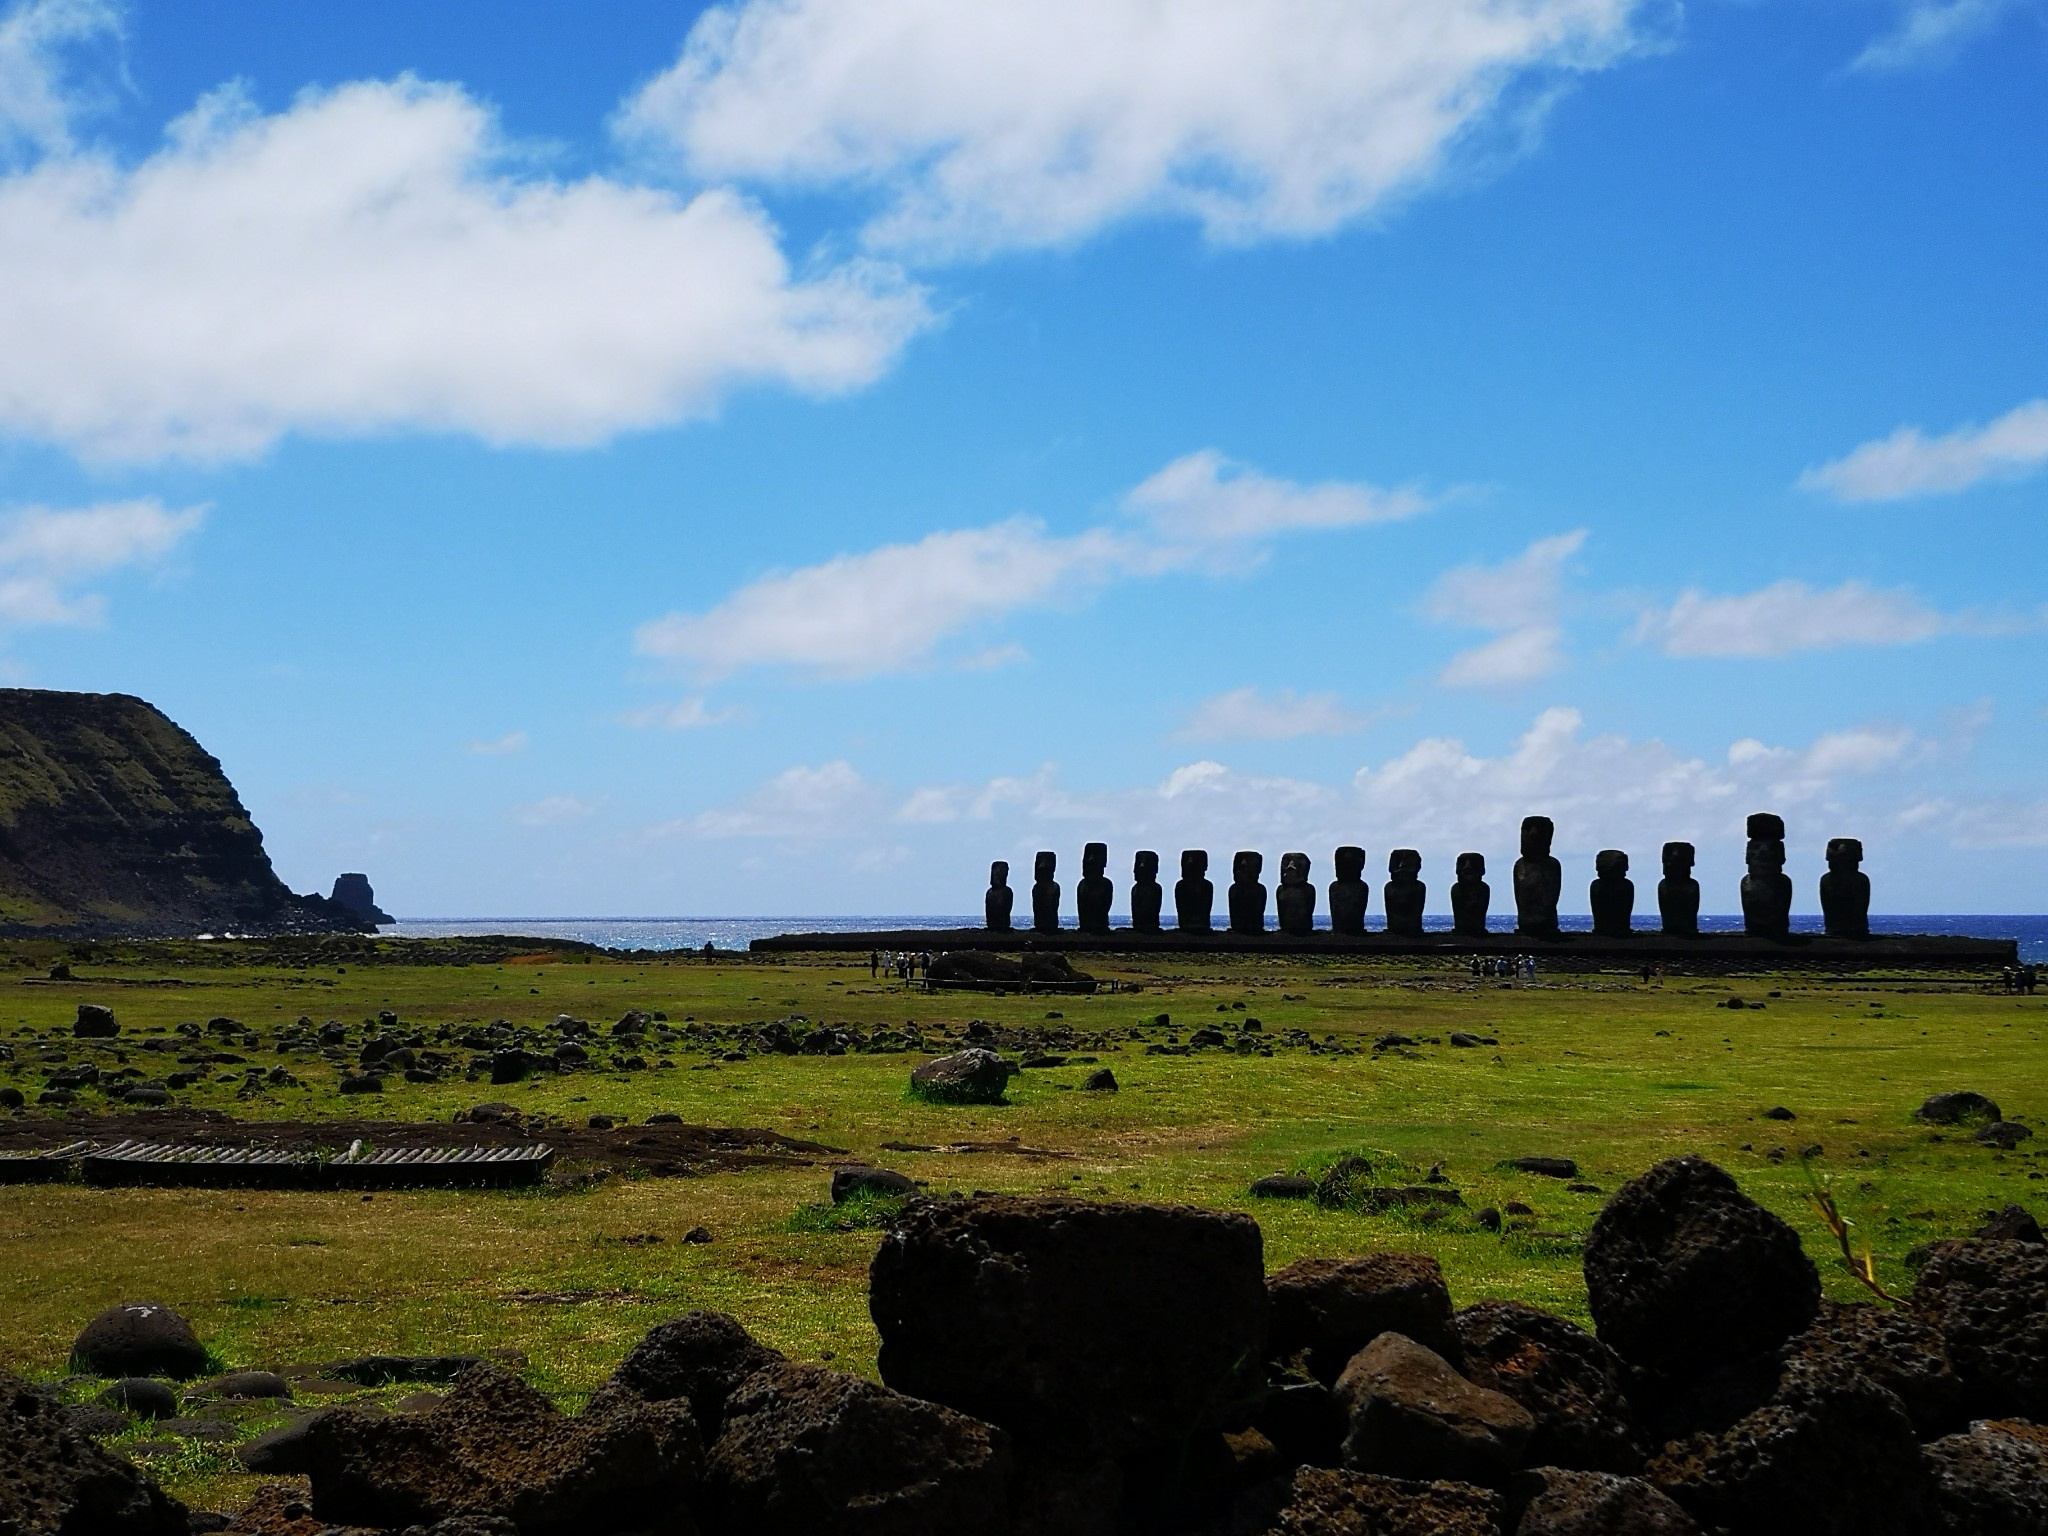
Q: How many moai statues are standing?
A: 15